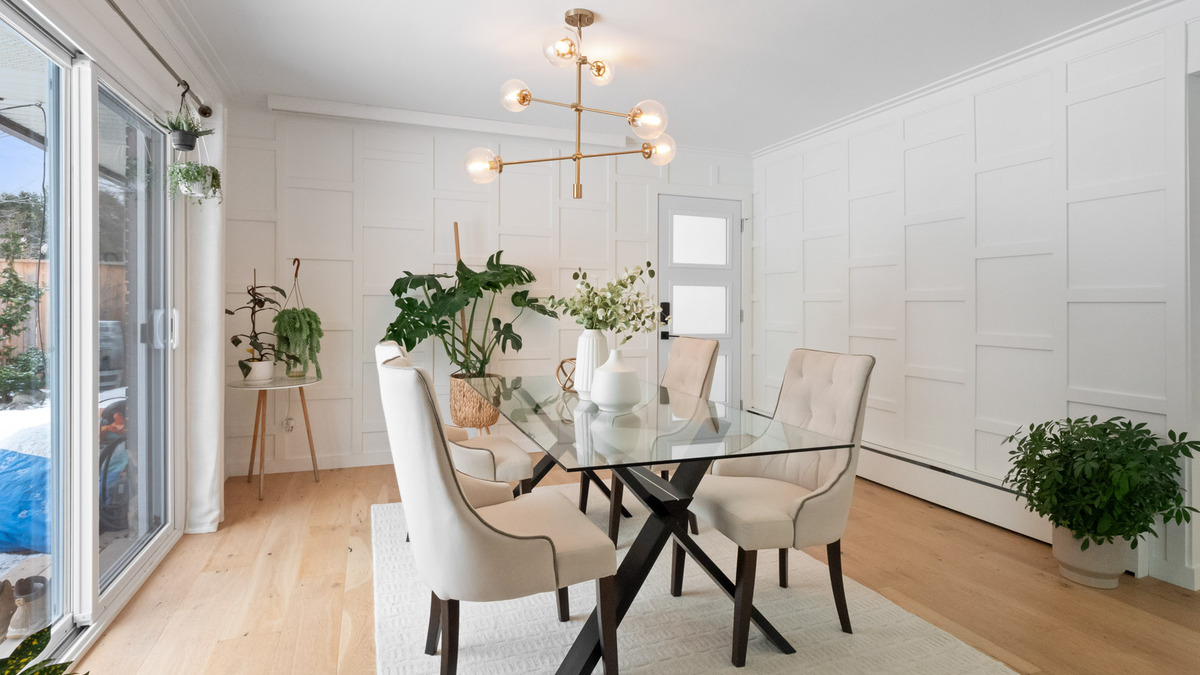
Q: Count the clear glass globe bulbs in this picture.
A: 6